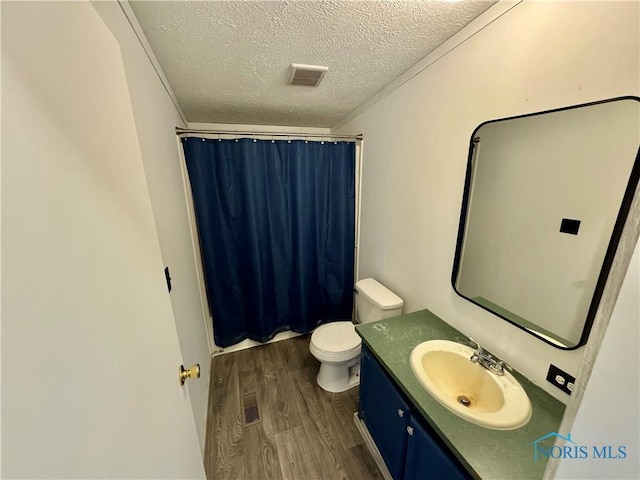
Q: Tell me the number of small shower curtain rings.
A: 11